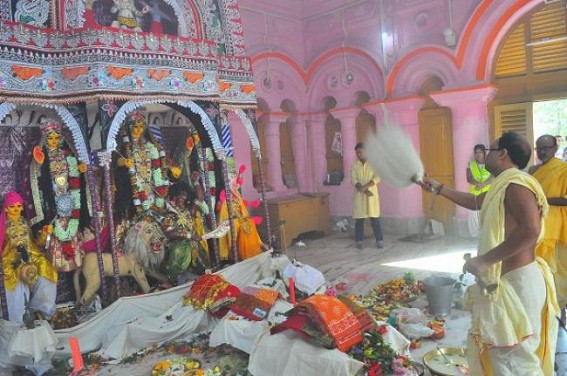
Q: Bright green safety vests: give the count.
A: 1